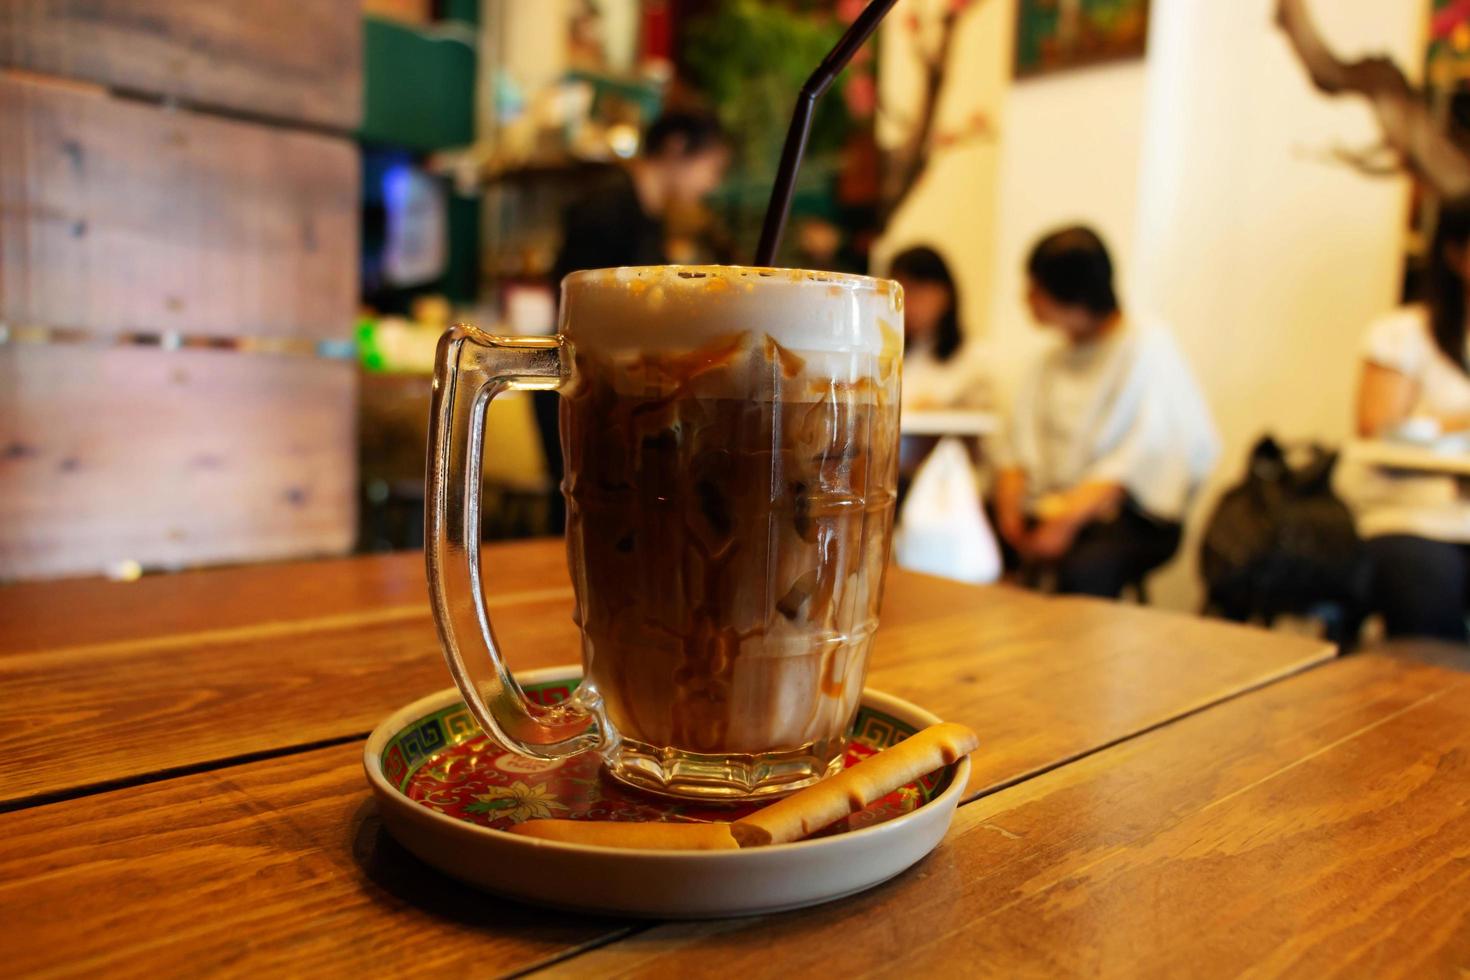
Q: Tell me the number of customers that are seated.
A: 3